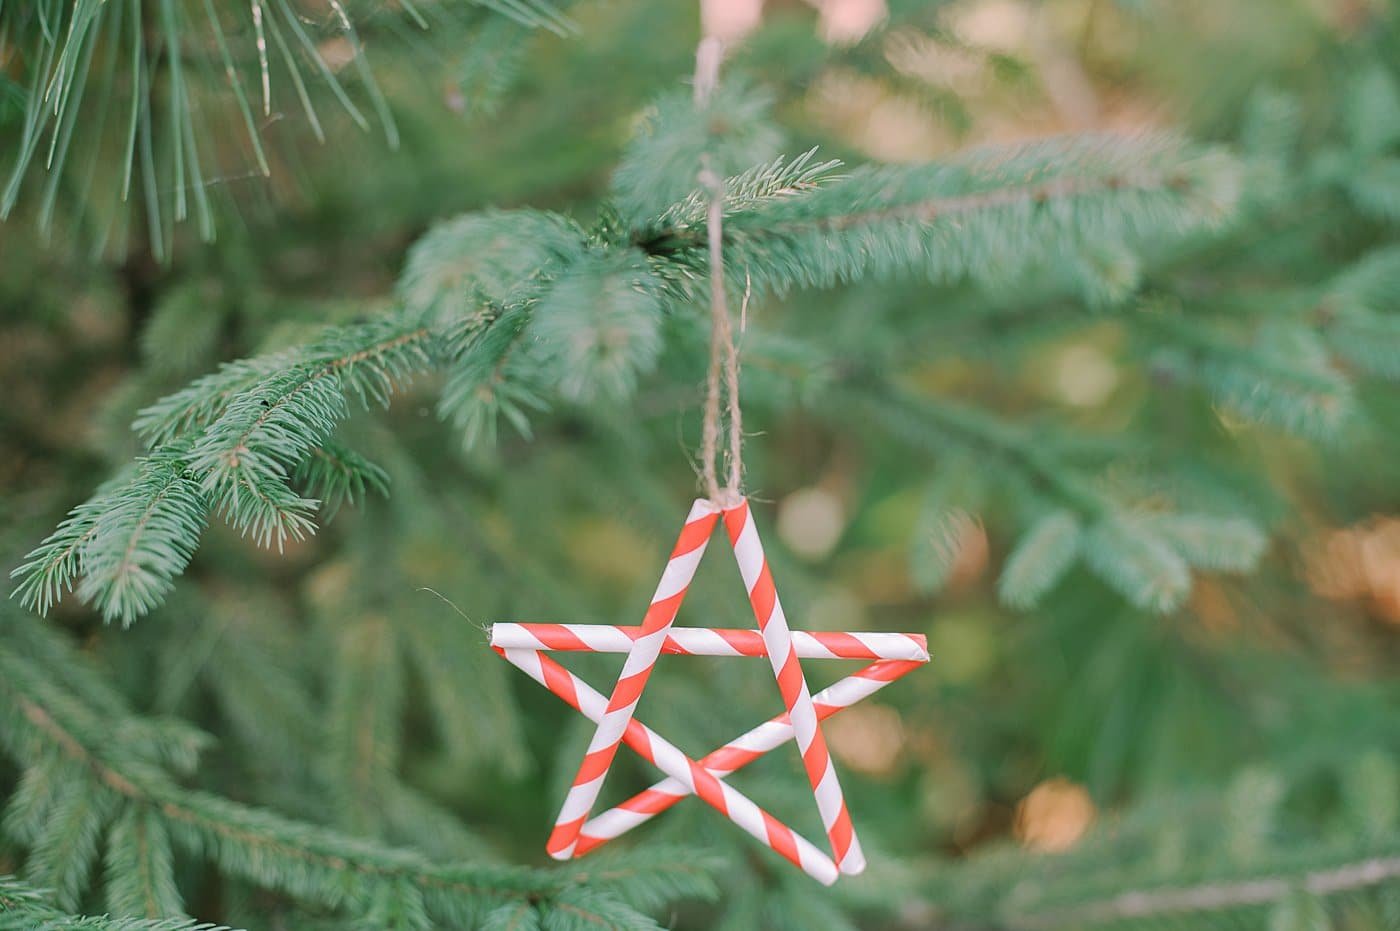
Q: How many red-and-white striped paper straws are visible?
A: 5